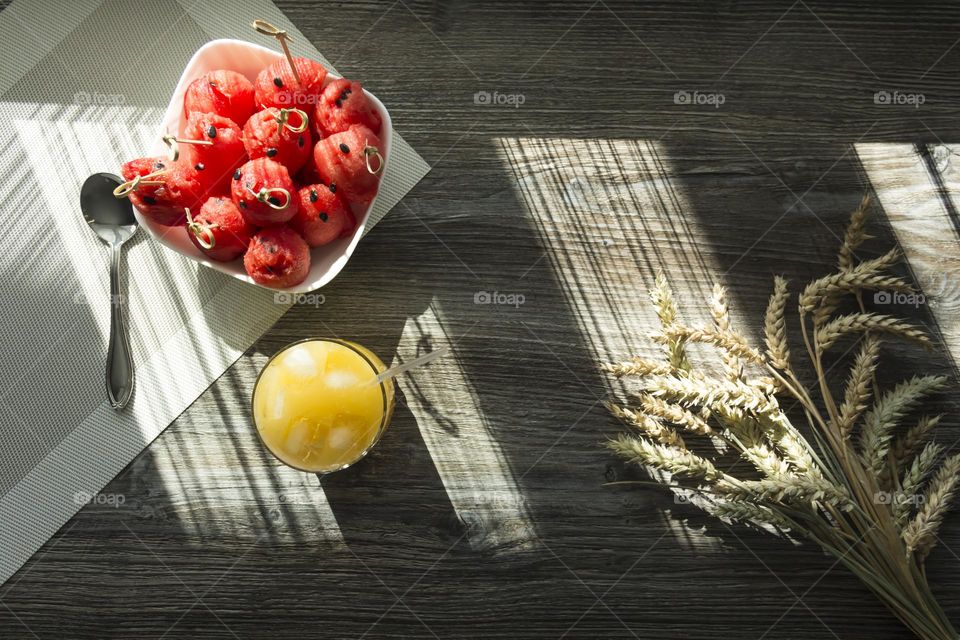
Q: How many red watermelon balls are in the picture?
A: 11